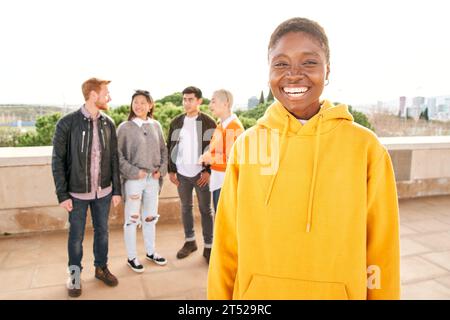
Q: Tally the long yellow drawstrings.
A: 2